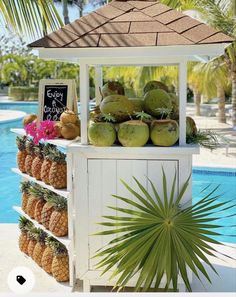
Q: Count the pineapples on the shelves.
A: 15